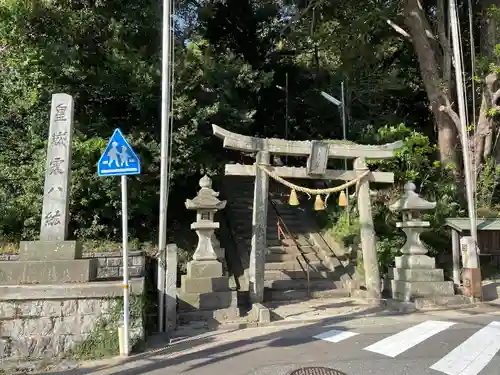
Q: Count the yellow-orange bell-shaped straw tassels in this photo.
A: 3